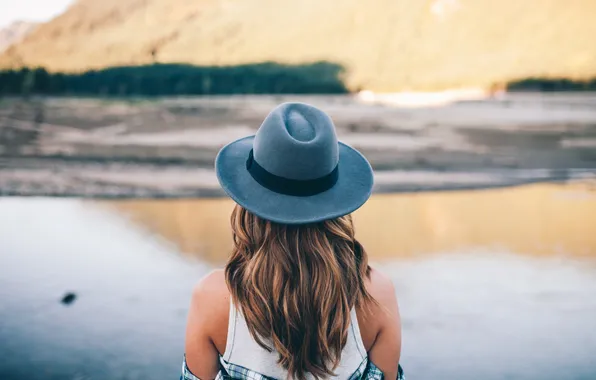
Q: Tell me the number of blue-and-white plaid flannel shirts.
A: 1